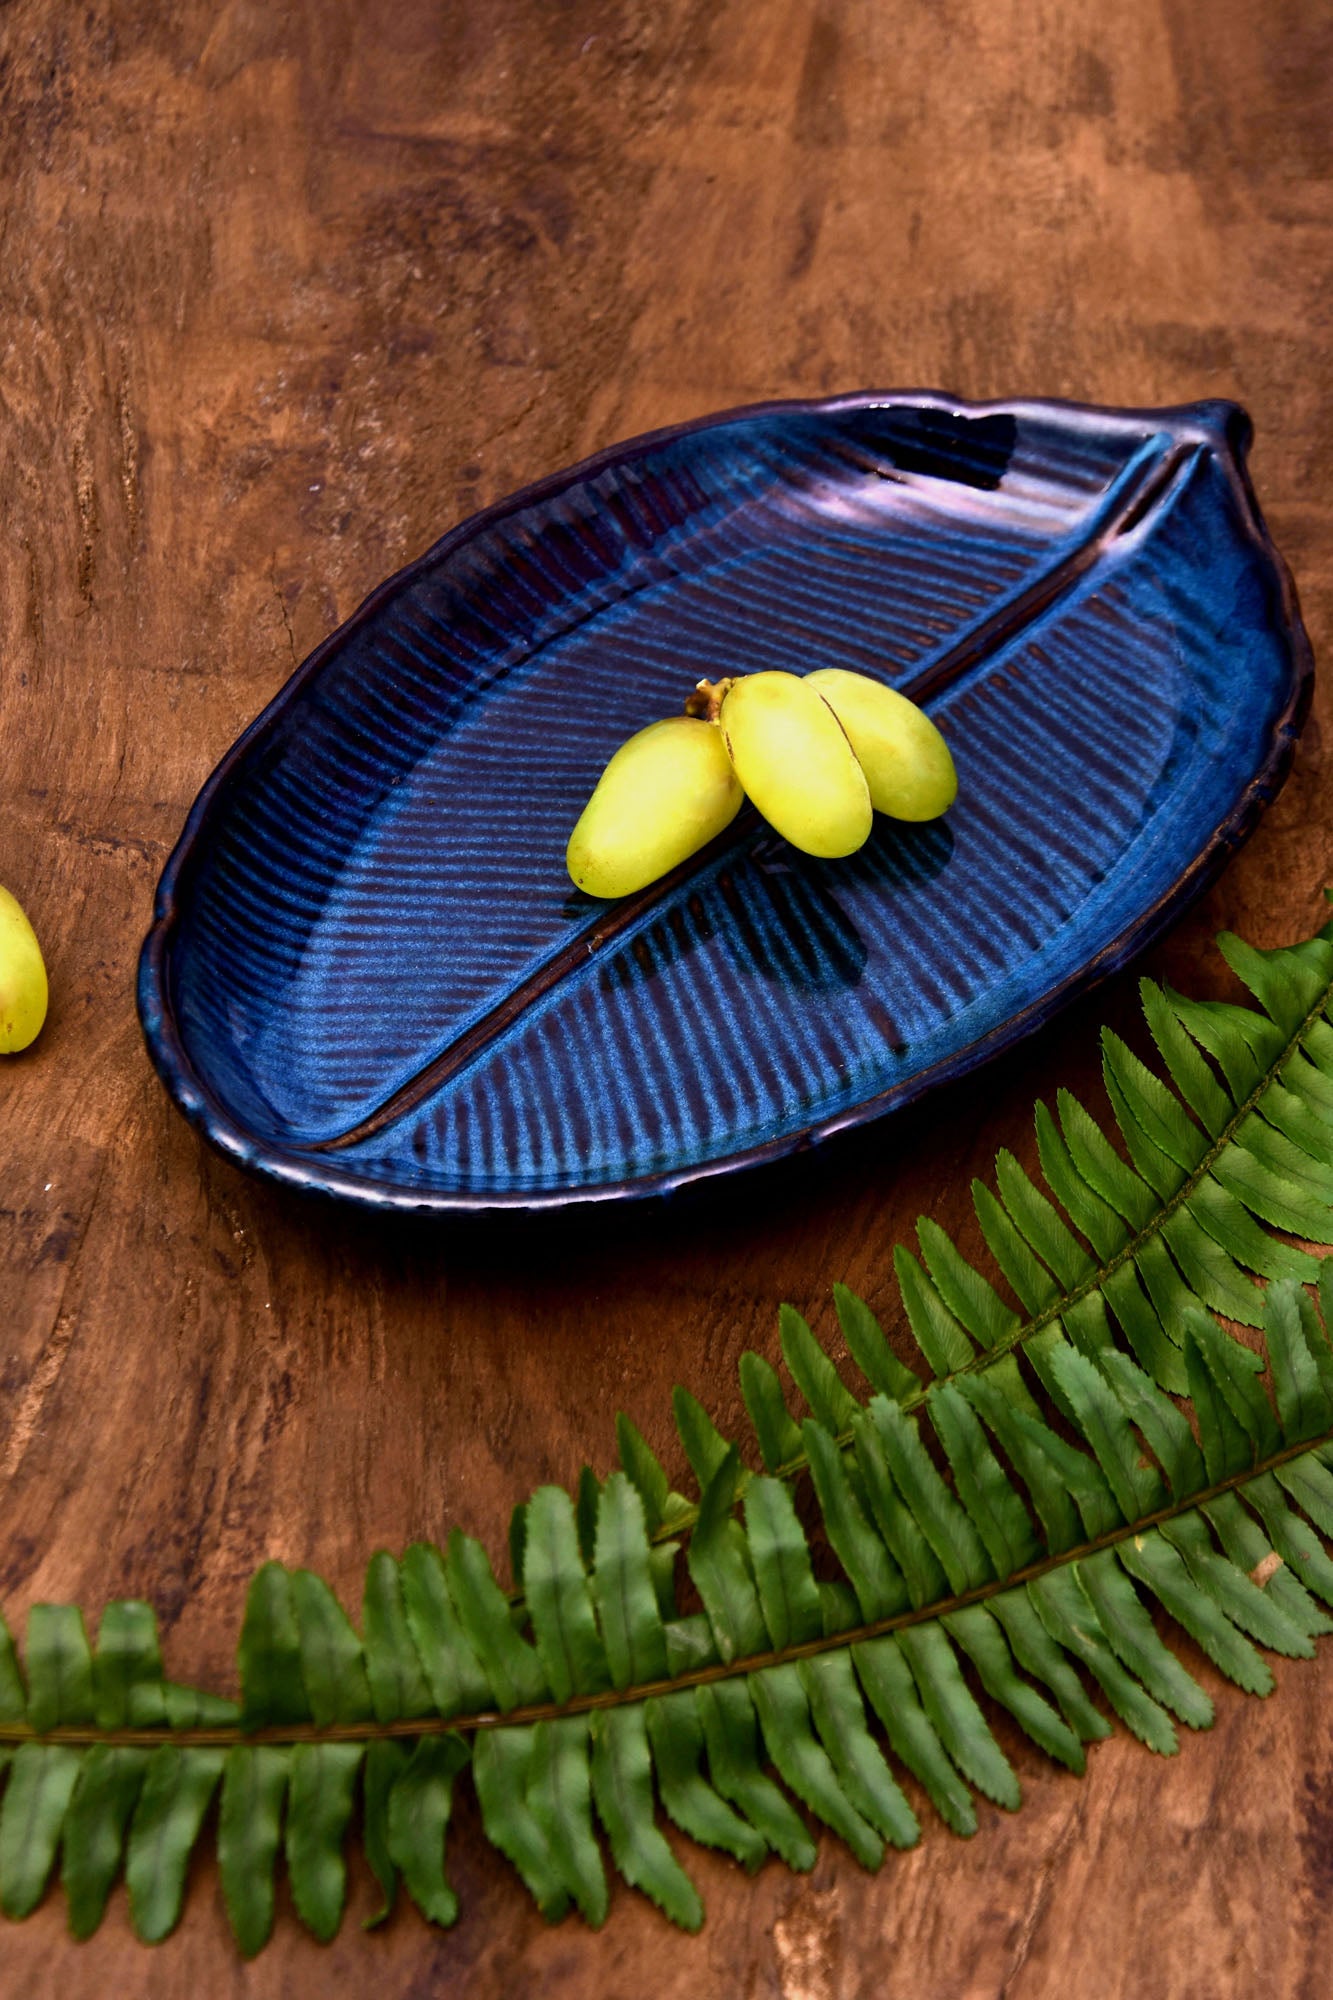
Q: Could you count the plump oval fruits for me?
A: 4